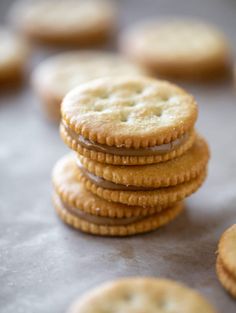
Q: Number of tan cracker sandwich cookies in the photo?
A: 9